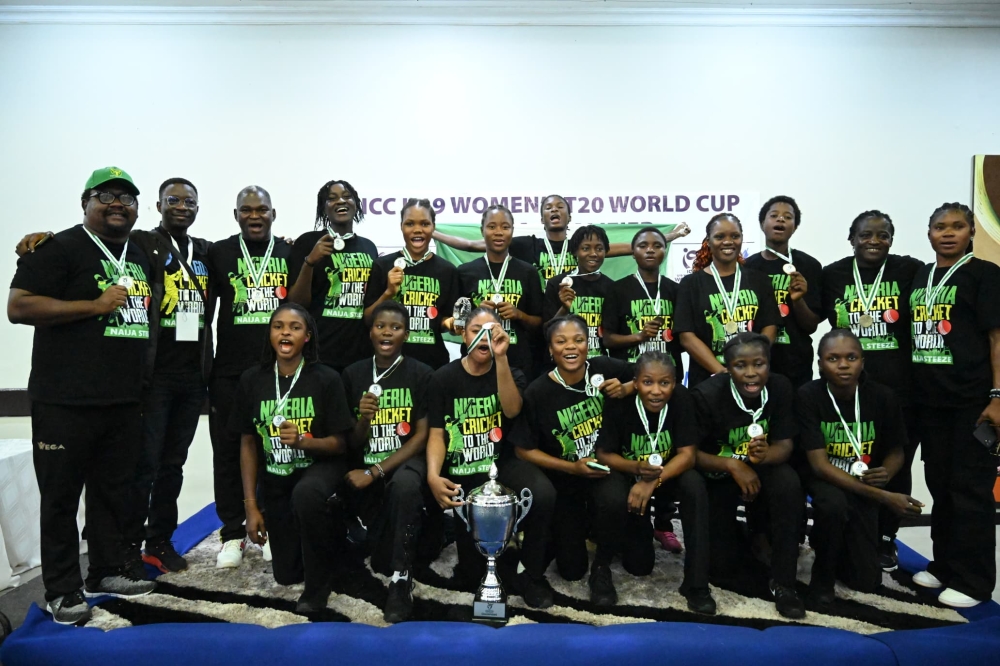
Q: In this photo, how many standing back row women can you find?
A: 10